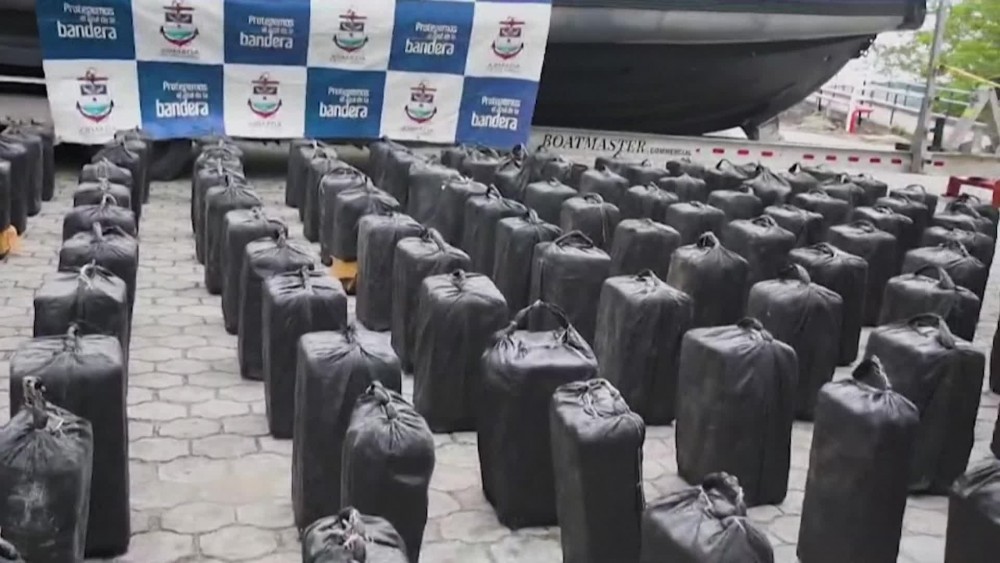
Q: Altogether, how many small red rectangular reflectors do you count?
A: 9